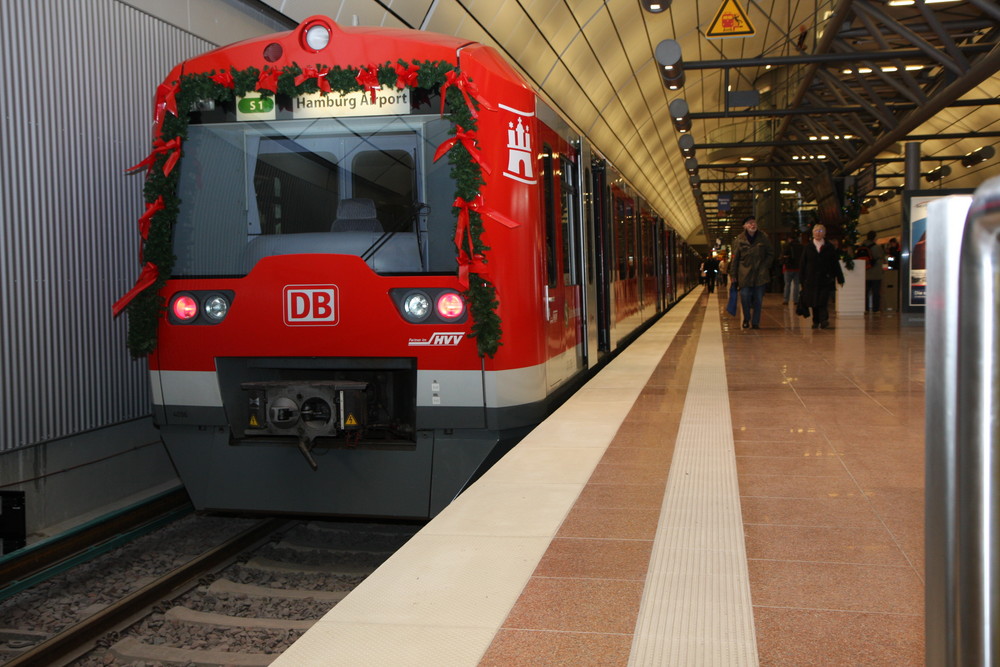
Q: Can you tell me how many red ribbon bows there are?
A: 13